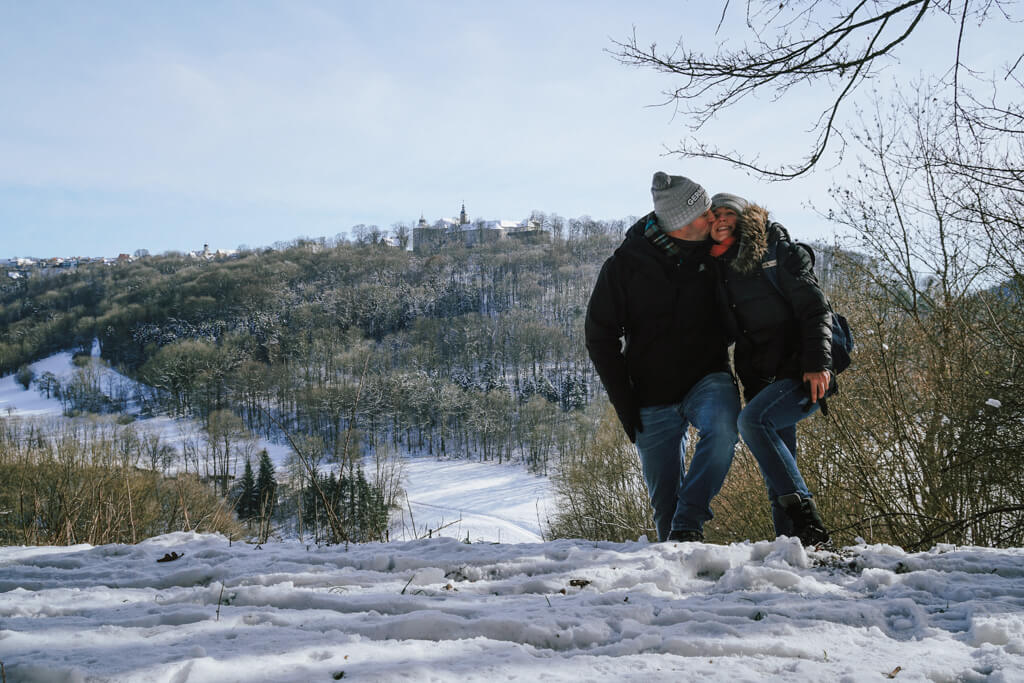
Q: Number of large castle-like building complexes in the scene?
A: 1